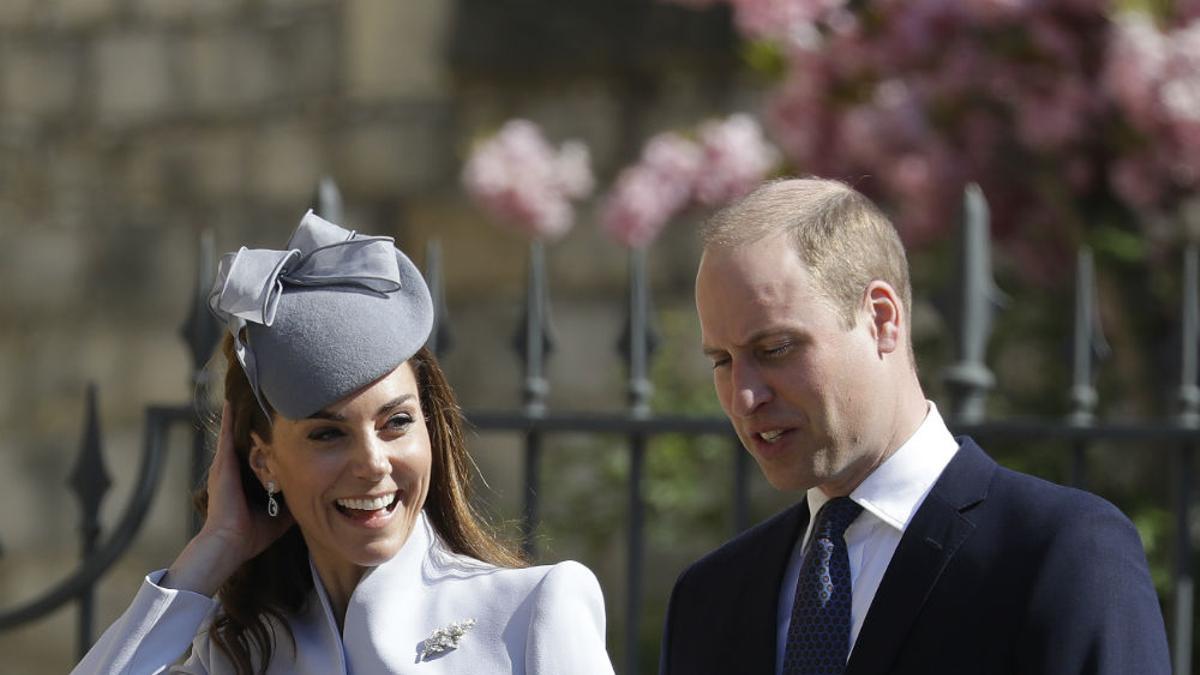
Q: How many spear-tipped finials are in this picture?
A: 9